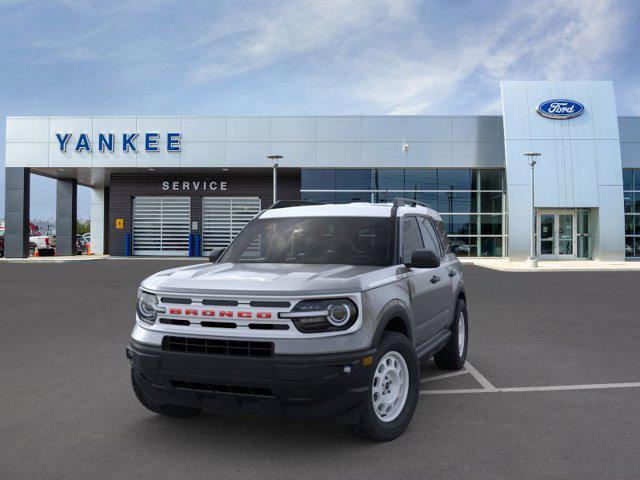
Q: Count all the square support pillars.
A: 3